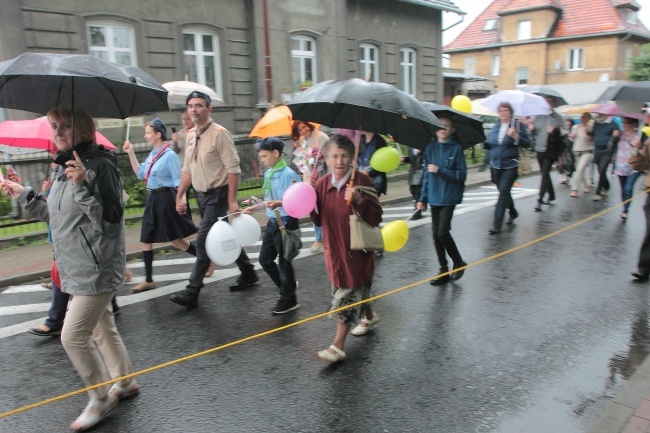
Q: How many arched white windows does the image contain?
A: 5